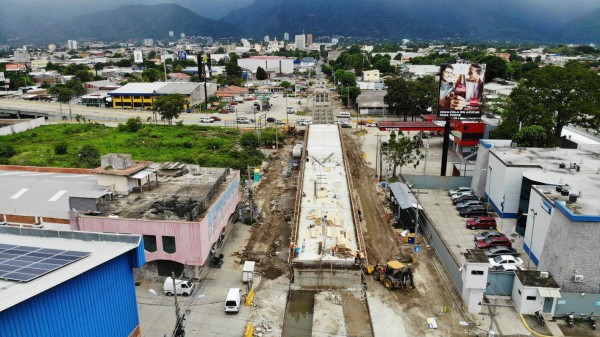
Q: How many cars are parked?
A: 11